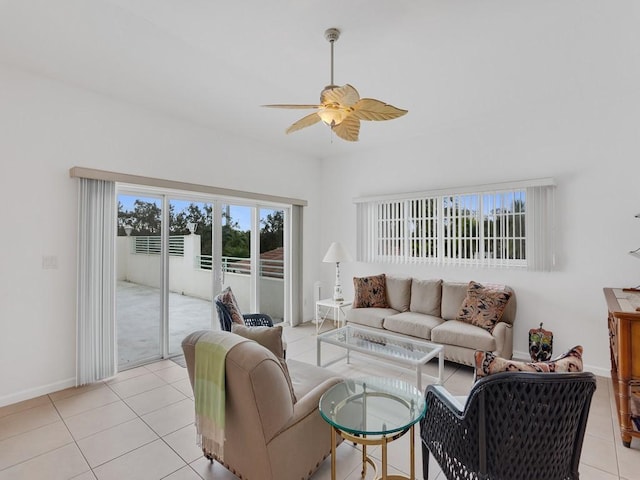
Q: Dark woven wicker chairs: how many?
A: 2